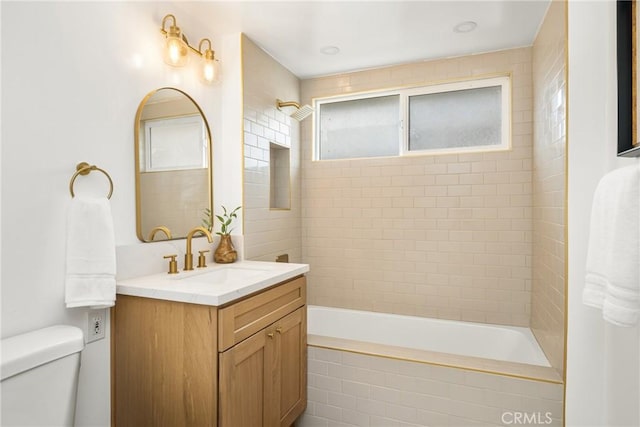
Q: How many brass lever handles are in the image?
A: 2